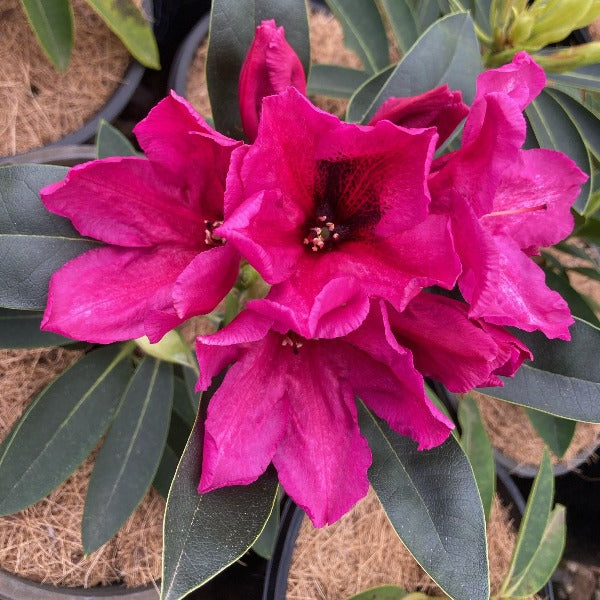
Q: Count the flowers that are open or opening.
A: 7